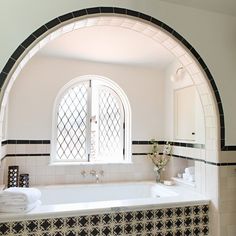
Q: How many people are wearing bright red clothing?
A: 0